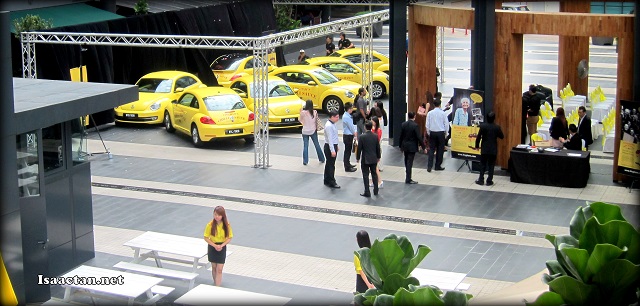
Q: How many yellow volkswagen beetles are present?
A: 7